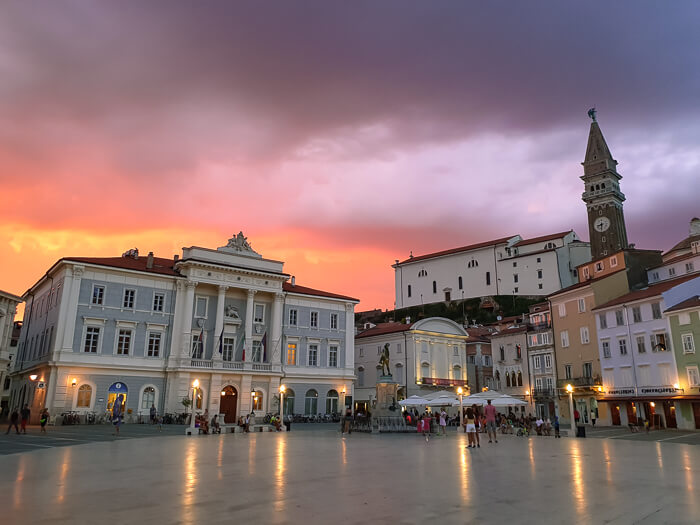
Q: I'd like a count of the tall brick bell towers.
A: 1